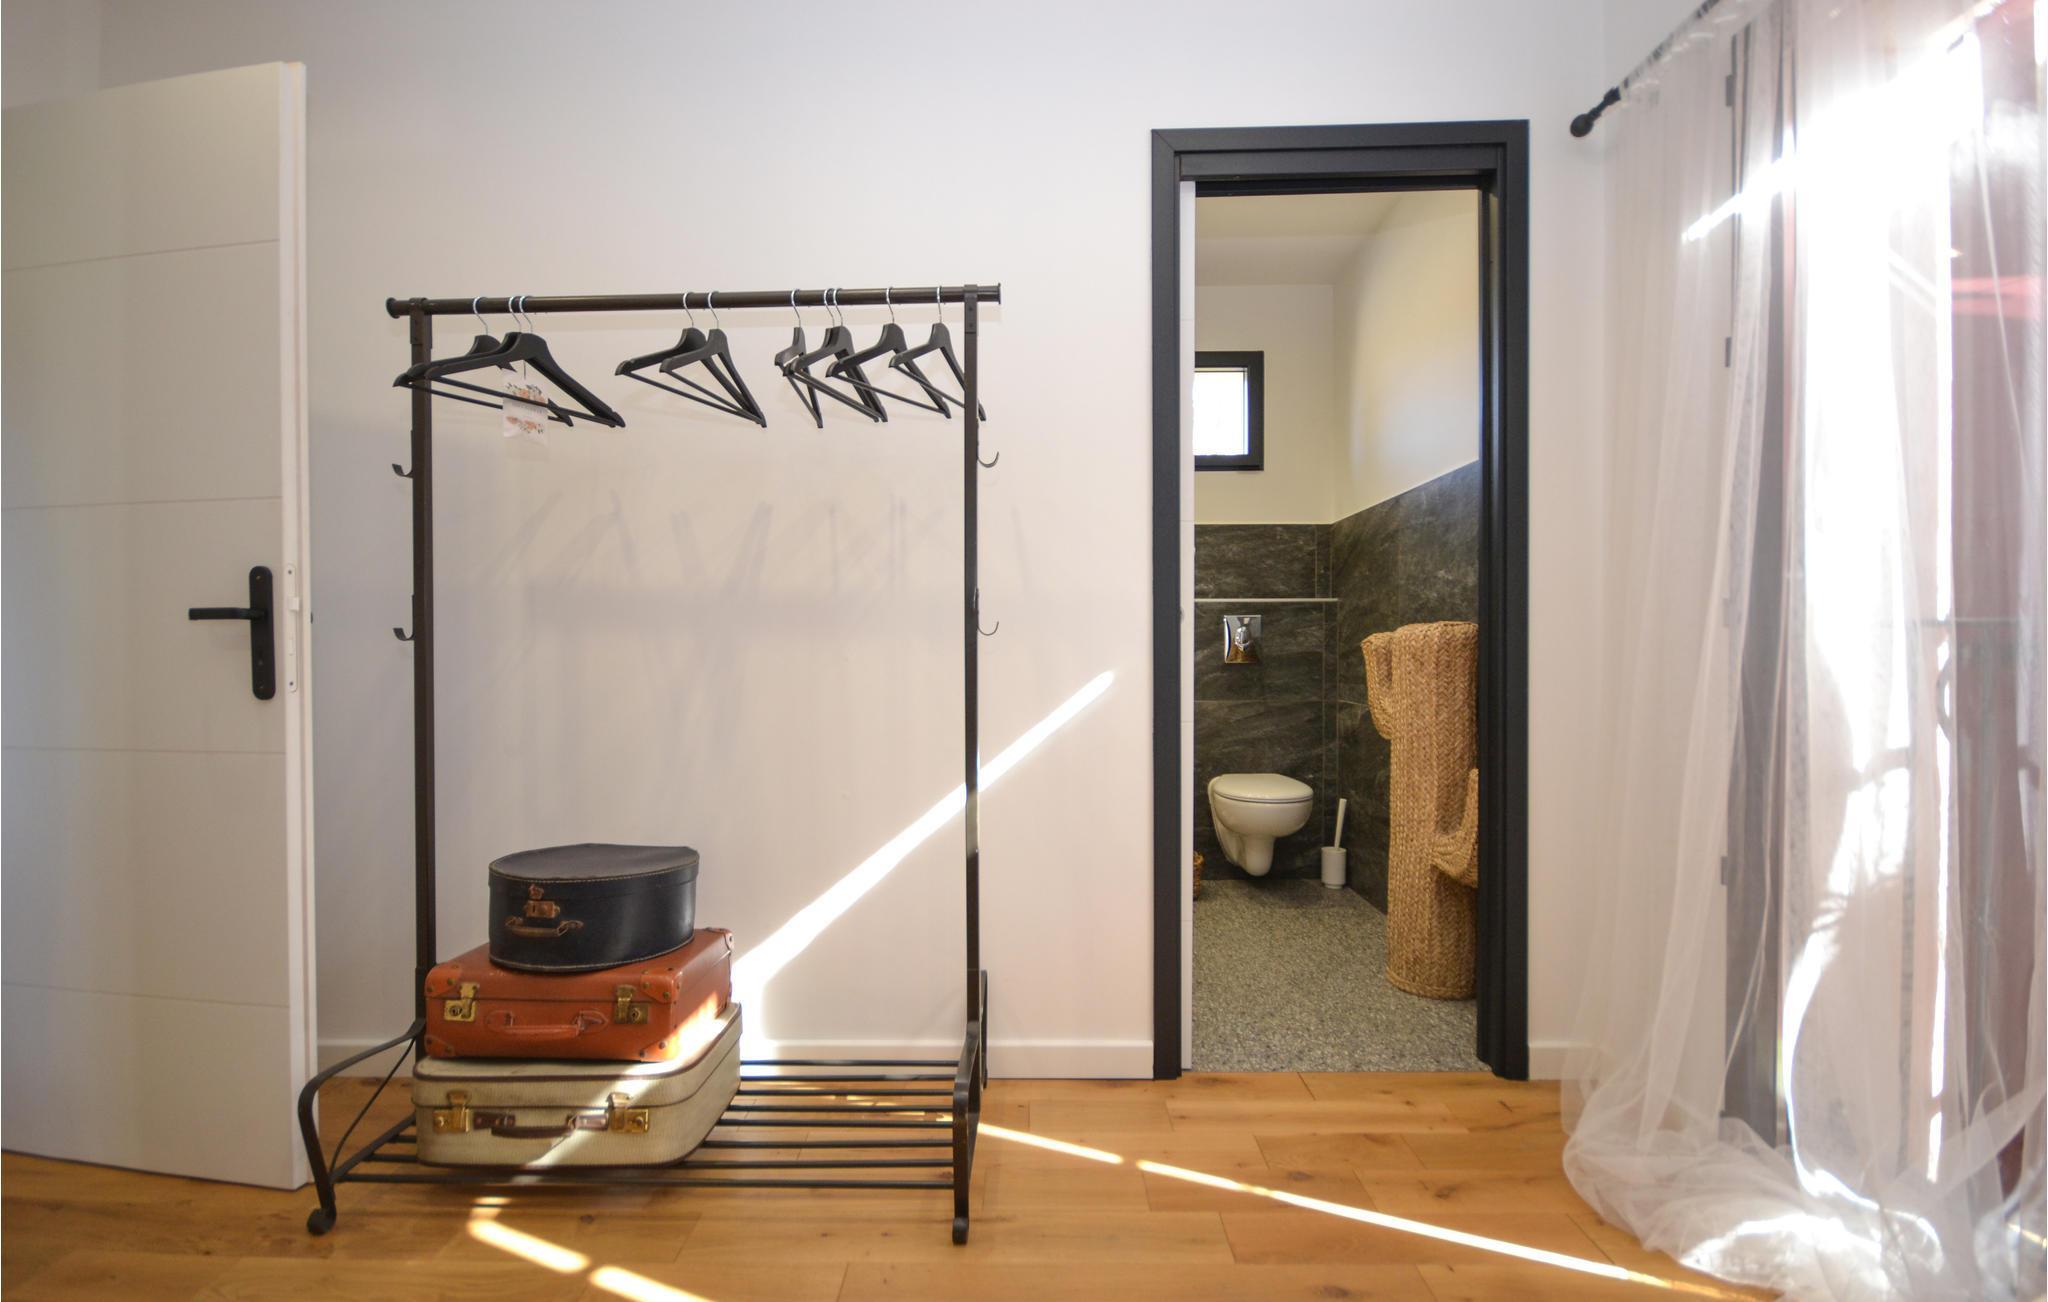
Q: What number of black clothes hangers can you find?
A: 10